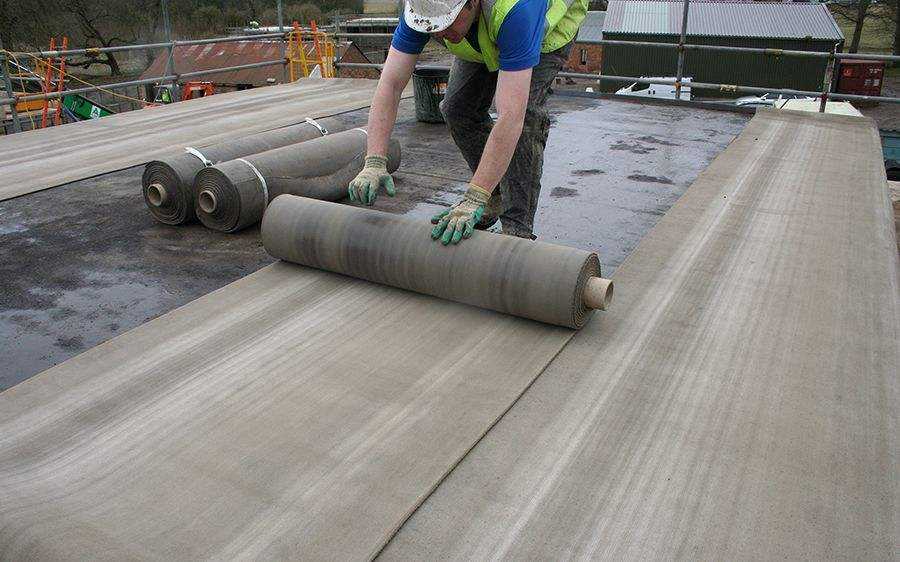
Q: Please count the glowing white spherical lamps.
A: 0